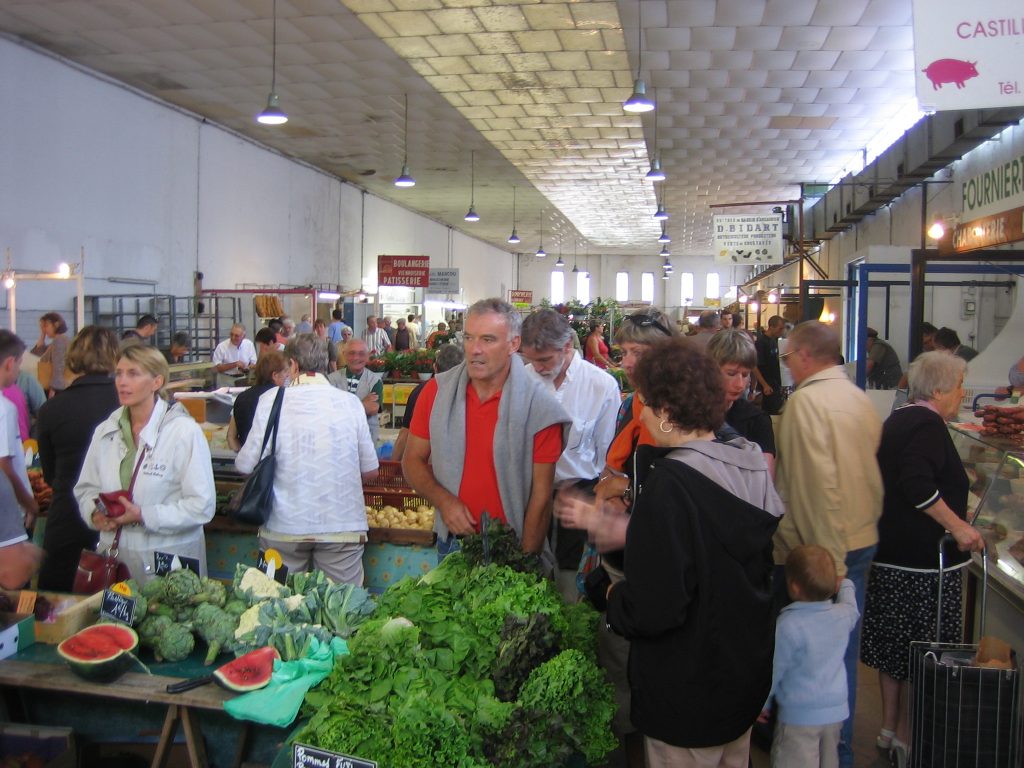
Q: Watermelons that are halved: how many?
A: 1